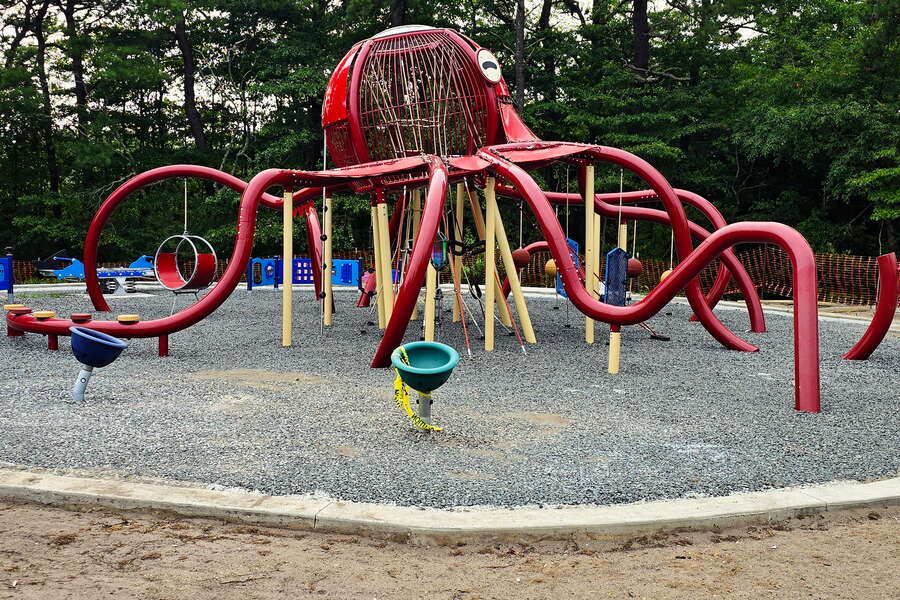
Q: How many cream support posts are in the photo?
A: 14